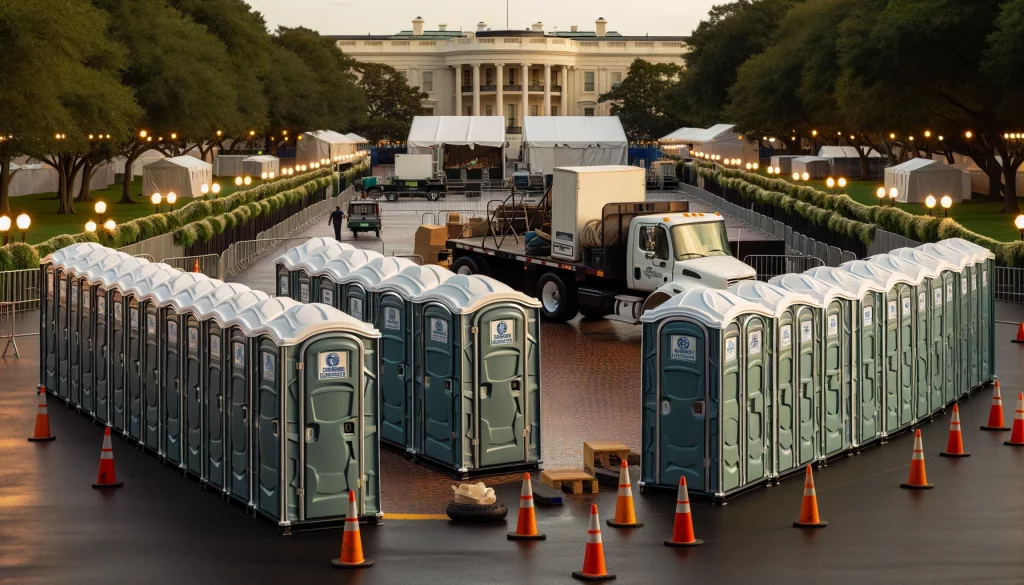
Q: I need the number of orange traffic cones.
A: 14